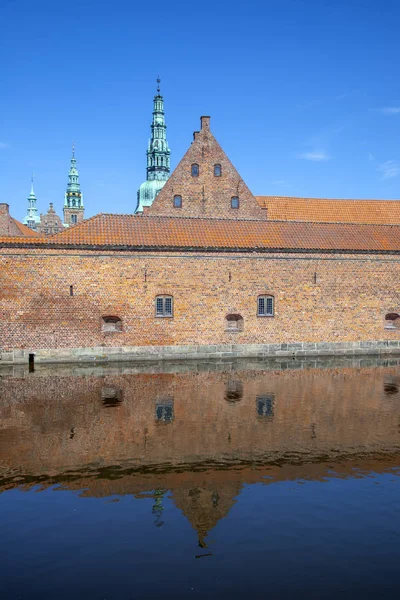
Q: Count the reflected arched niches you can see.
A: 3